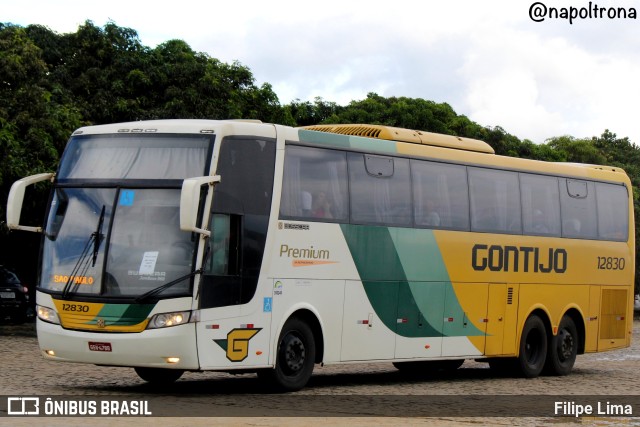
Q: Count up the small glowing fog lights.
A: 2